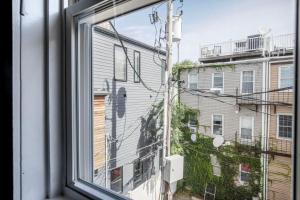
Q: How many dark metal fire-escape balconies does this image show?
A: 2